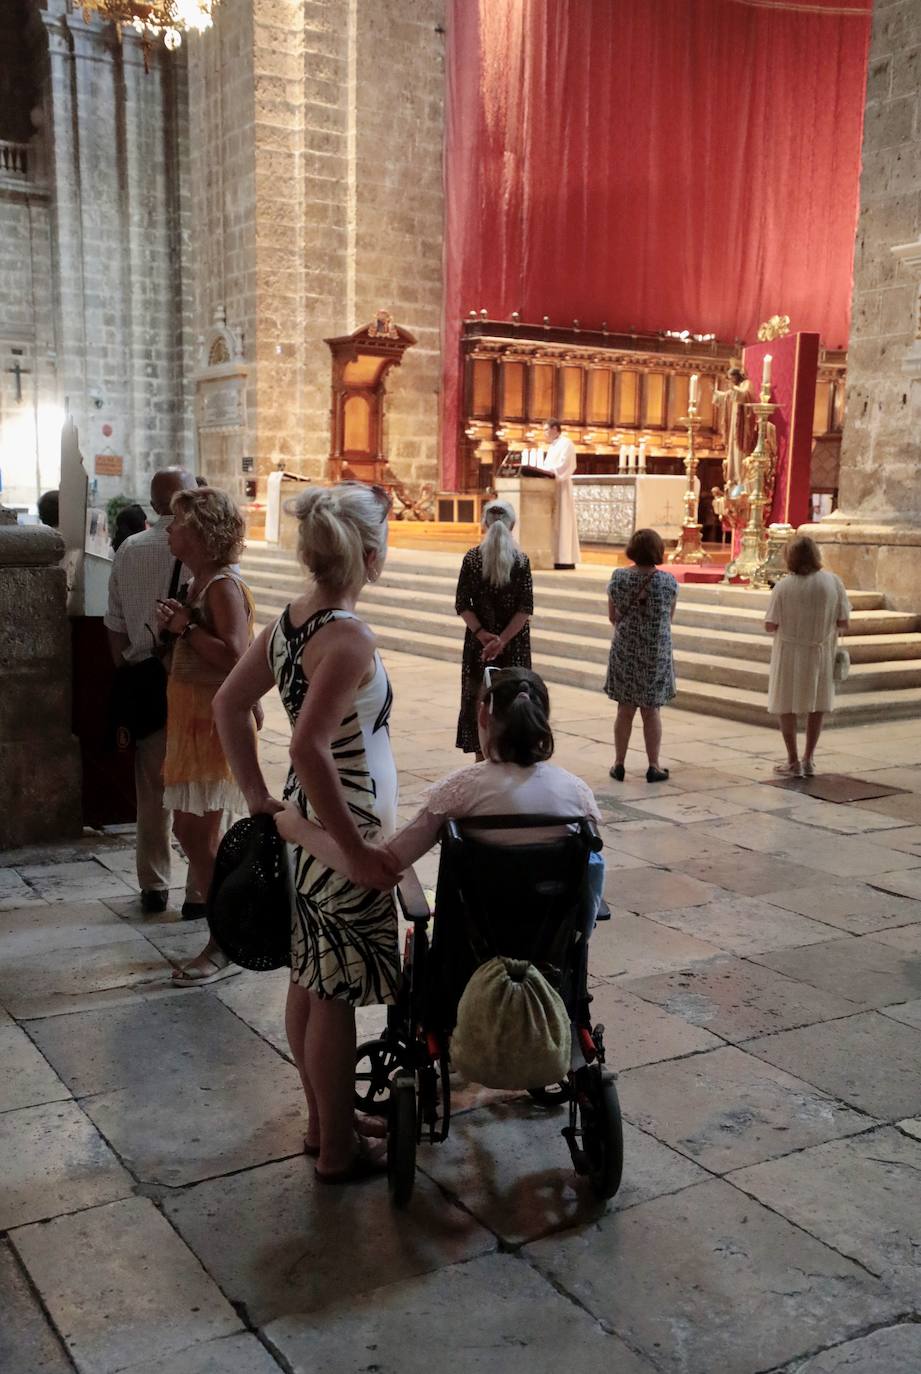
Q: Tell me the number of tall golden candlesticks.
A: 2